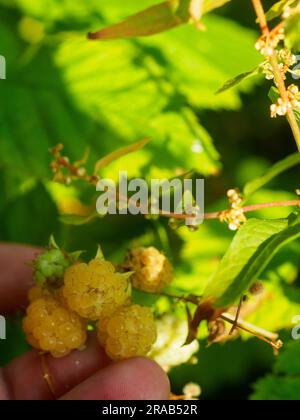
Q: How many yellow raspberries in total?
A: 4